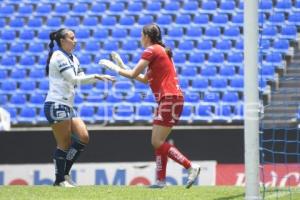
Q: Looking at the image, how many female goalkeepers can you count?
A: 1